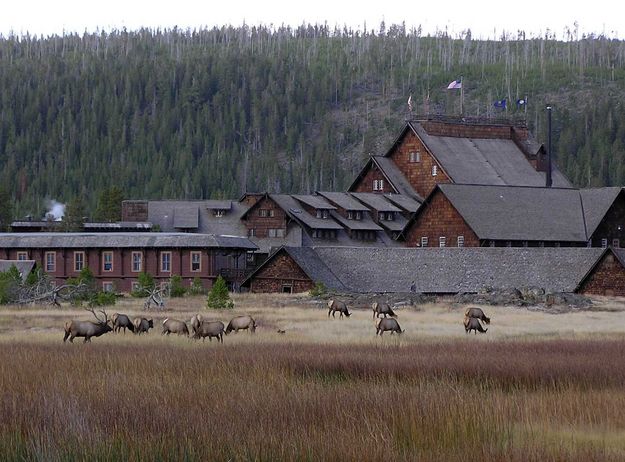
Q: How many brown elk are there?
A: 12